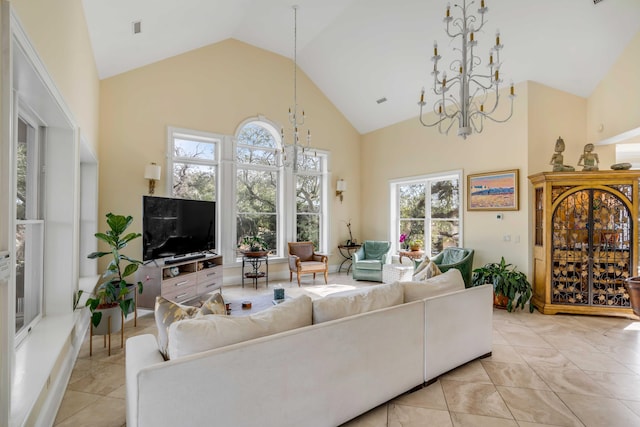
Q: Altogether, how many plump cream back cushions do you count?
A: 3